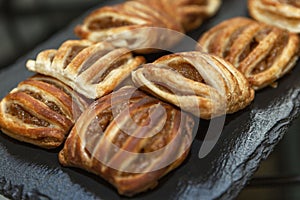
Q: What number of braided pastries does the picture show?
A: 8